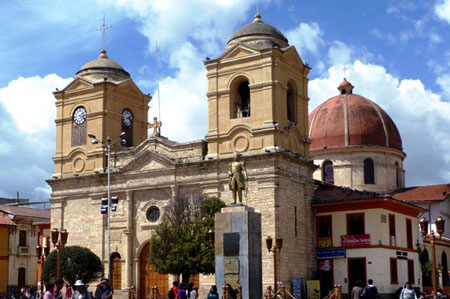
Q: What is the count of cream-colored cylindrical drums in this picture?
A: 1